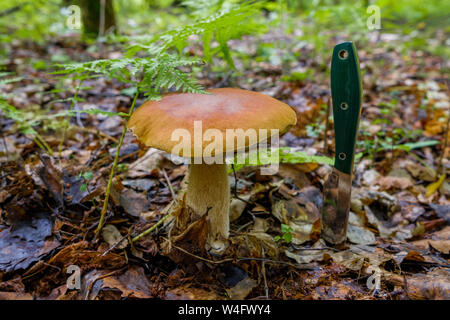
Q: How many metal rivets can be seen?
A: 3